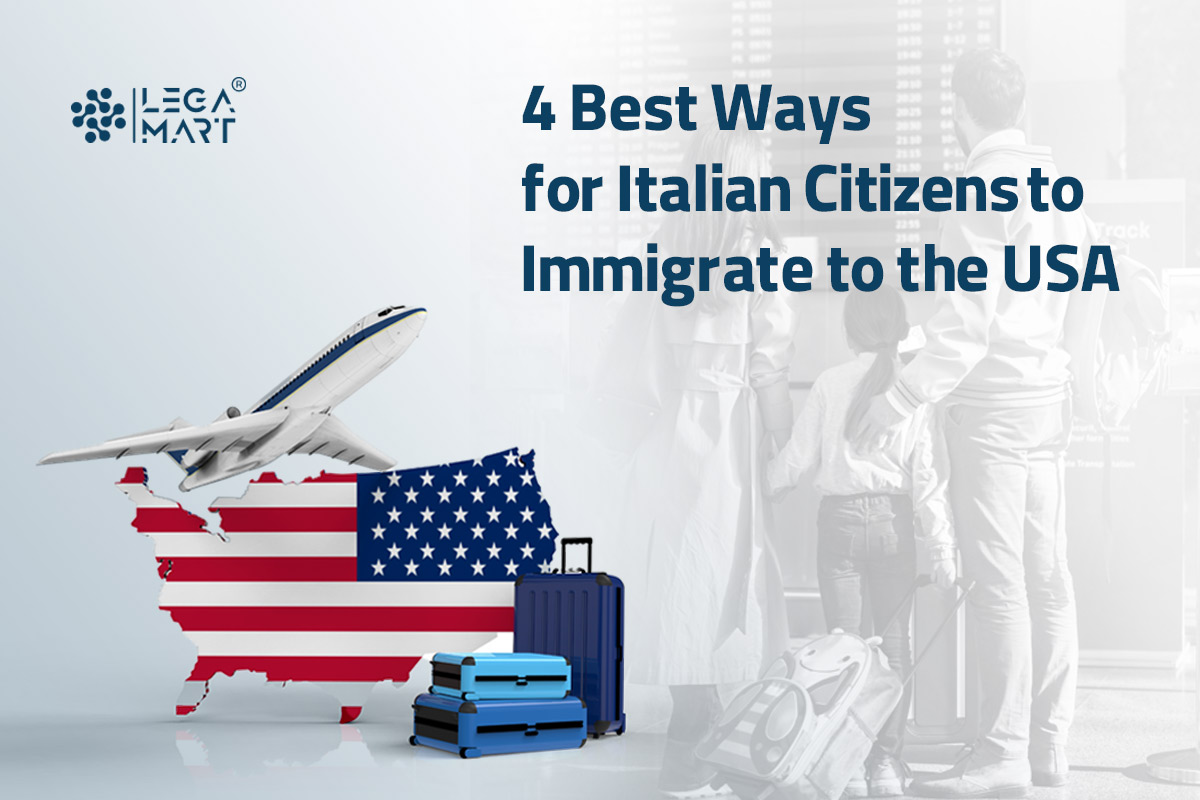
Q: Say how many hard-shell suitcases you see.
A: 3